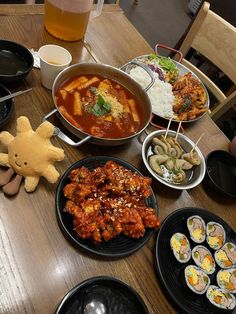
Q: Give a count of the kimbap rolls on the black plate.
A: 8